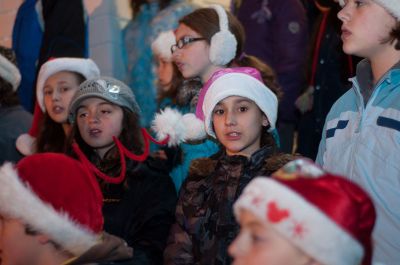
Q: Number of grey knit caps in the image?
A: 1